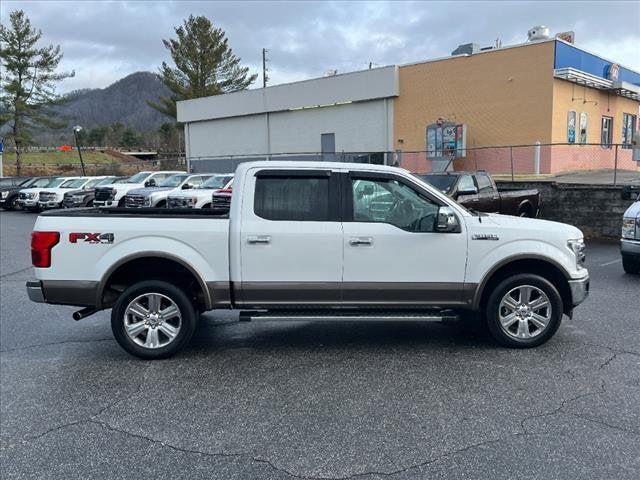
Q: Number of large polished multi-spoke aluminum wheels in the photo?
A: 2